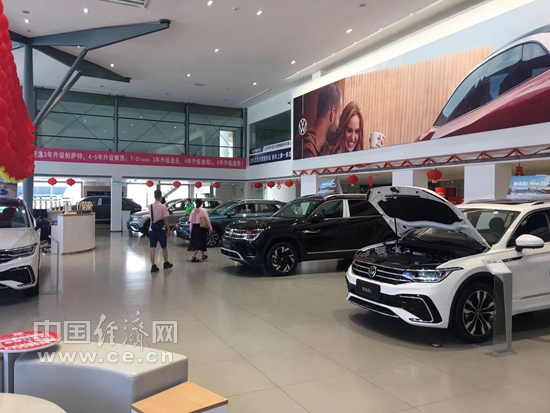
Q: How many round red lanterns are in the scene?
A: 11